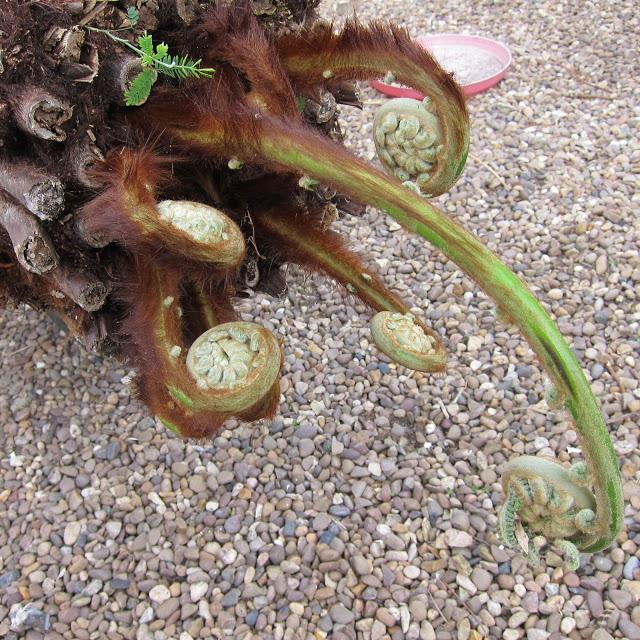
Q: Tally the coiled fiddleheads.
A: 5